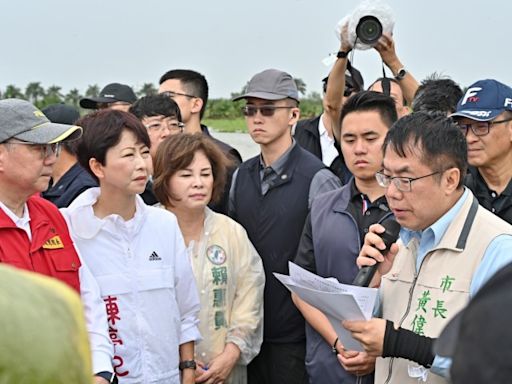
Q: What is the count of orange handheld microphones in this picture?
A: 0